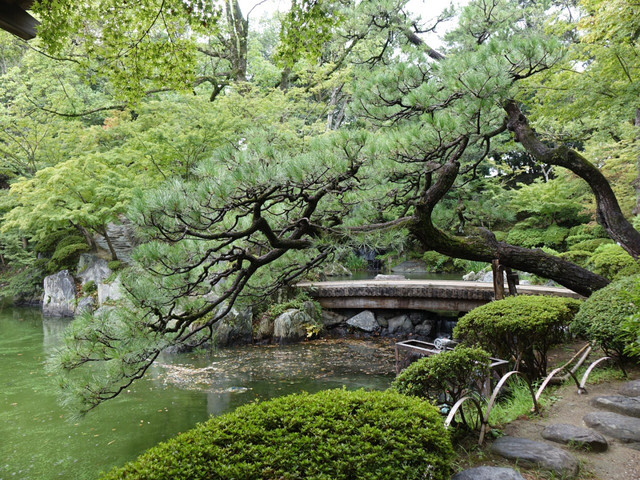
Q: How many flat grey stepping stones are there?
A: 6